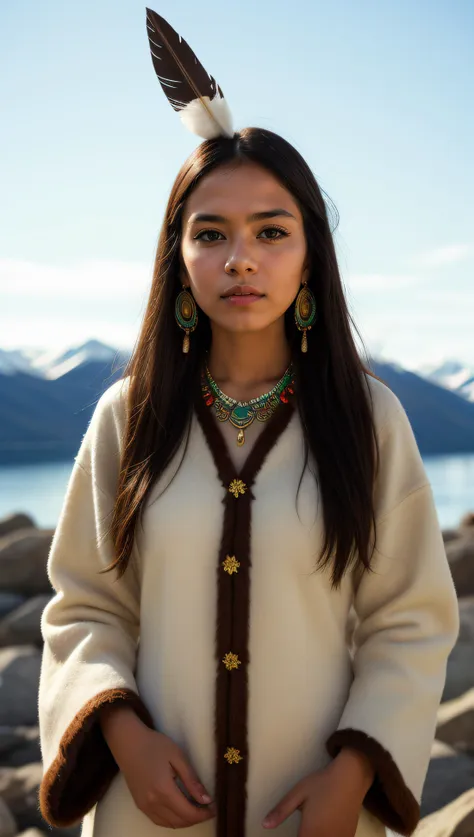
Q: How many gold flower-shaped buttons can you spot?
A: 4